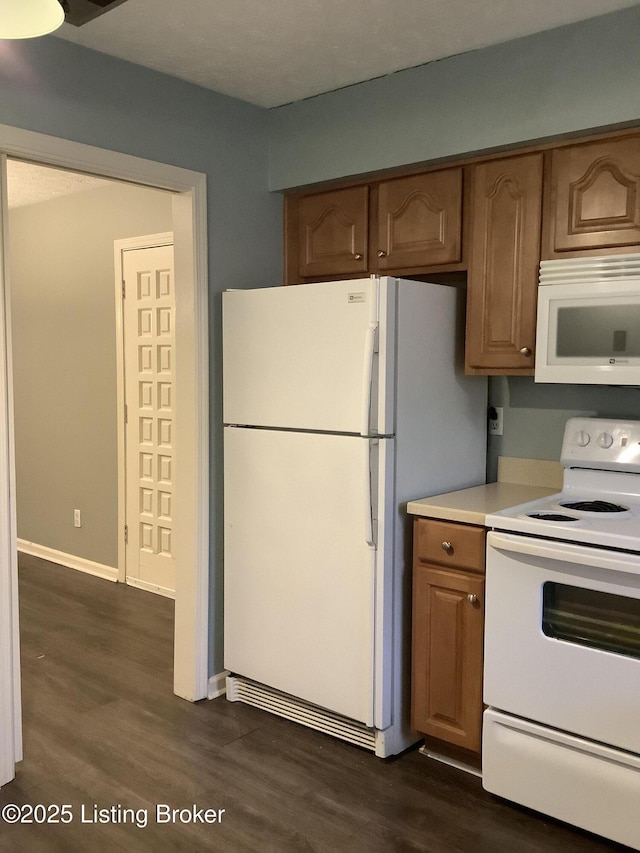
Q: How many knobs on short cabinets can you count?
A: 2